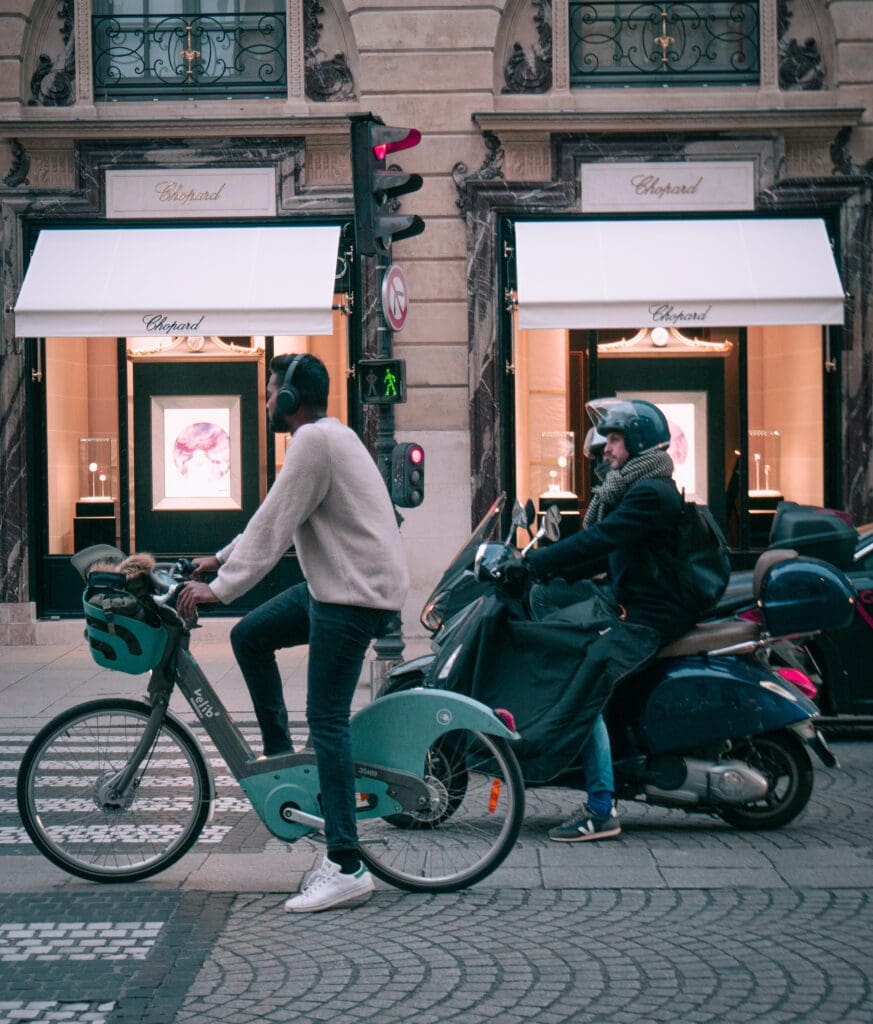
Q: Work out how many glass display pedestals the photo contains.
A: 3